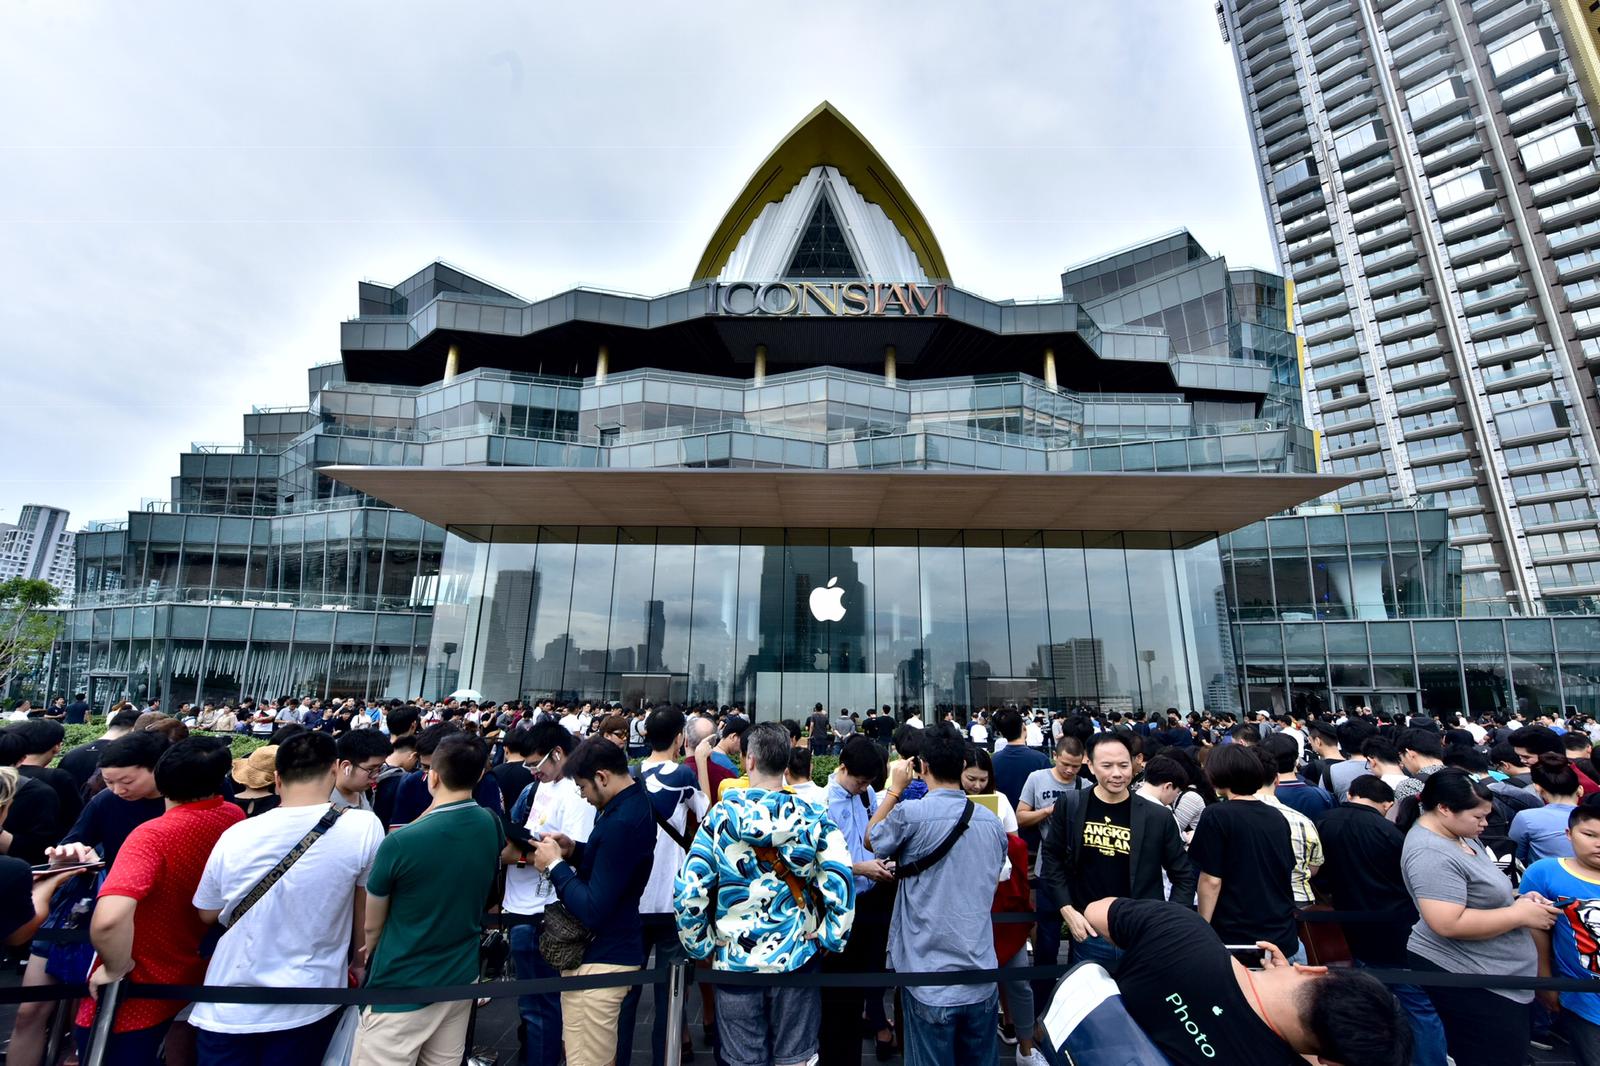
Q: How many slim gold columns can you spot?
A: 5